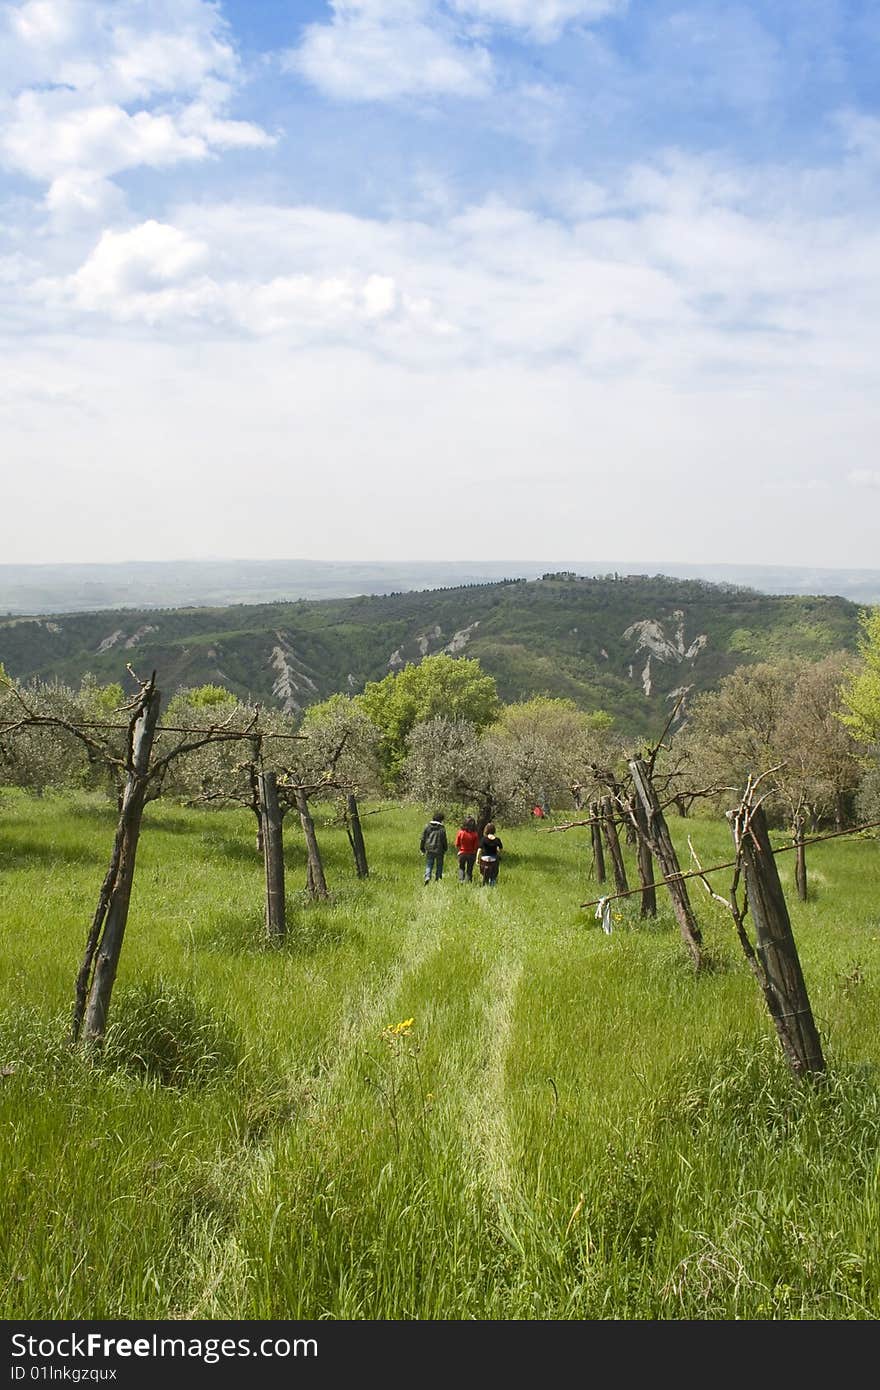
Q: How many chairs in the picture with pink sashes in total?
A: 0